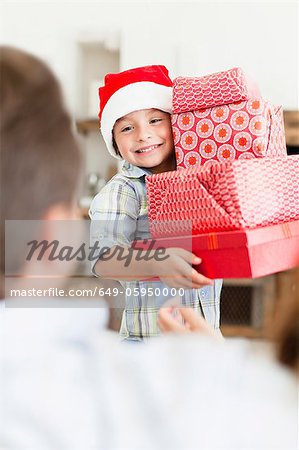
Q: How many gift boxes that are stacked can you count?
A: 4